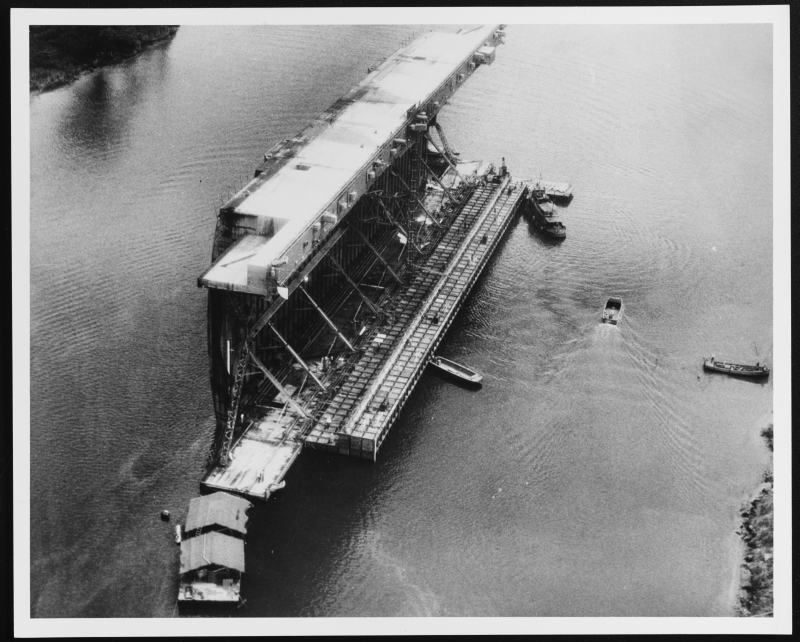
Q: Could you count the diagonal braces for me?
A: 9